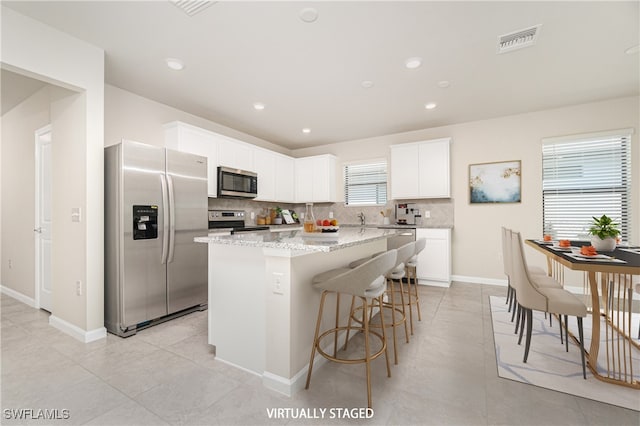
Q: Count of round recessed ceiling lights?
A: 5